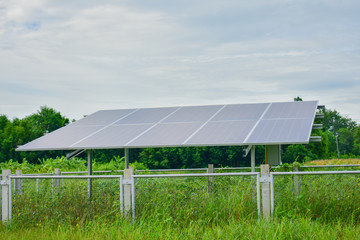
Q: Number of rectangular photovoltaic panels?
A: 10